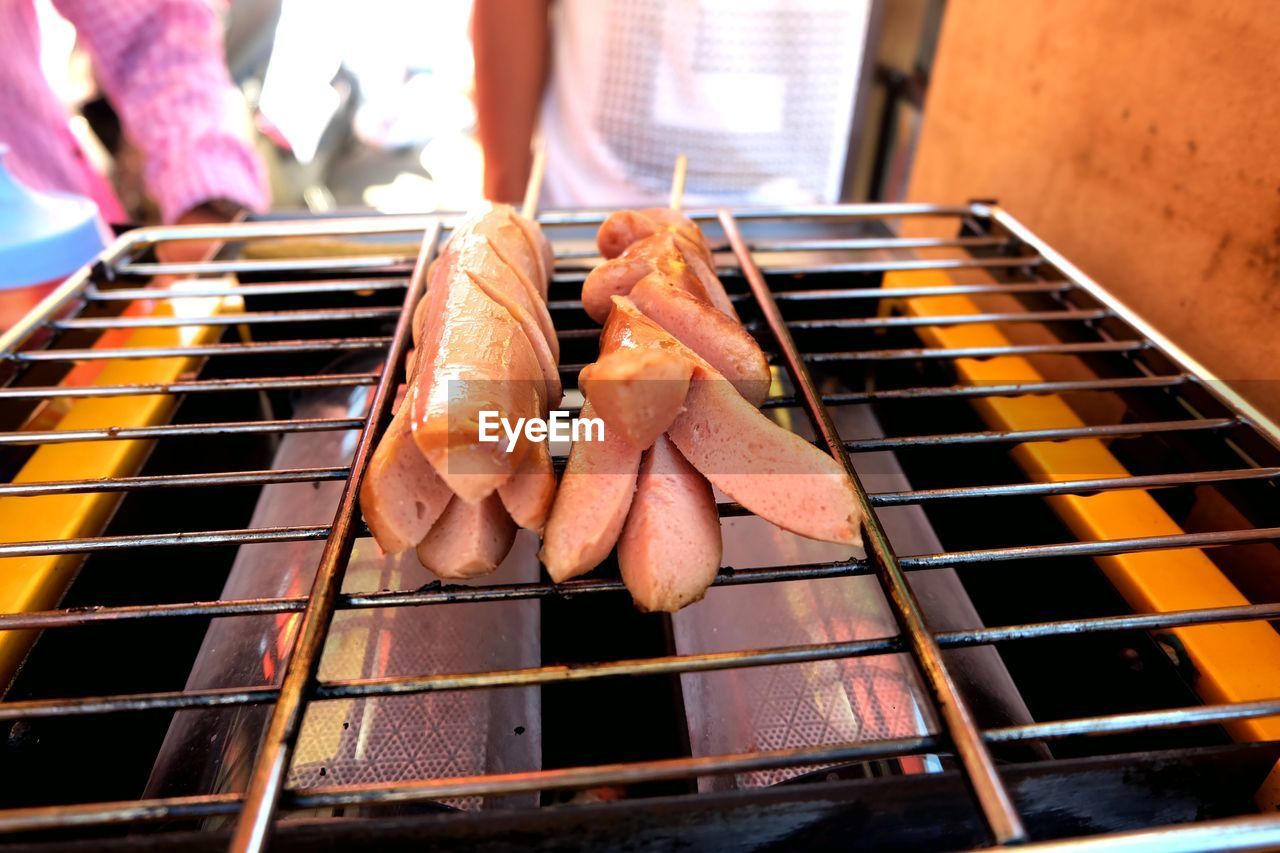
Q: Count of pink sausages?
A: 2